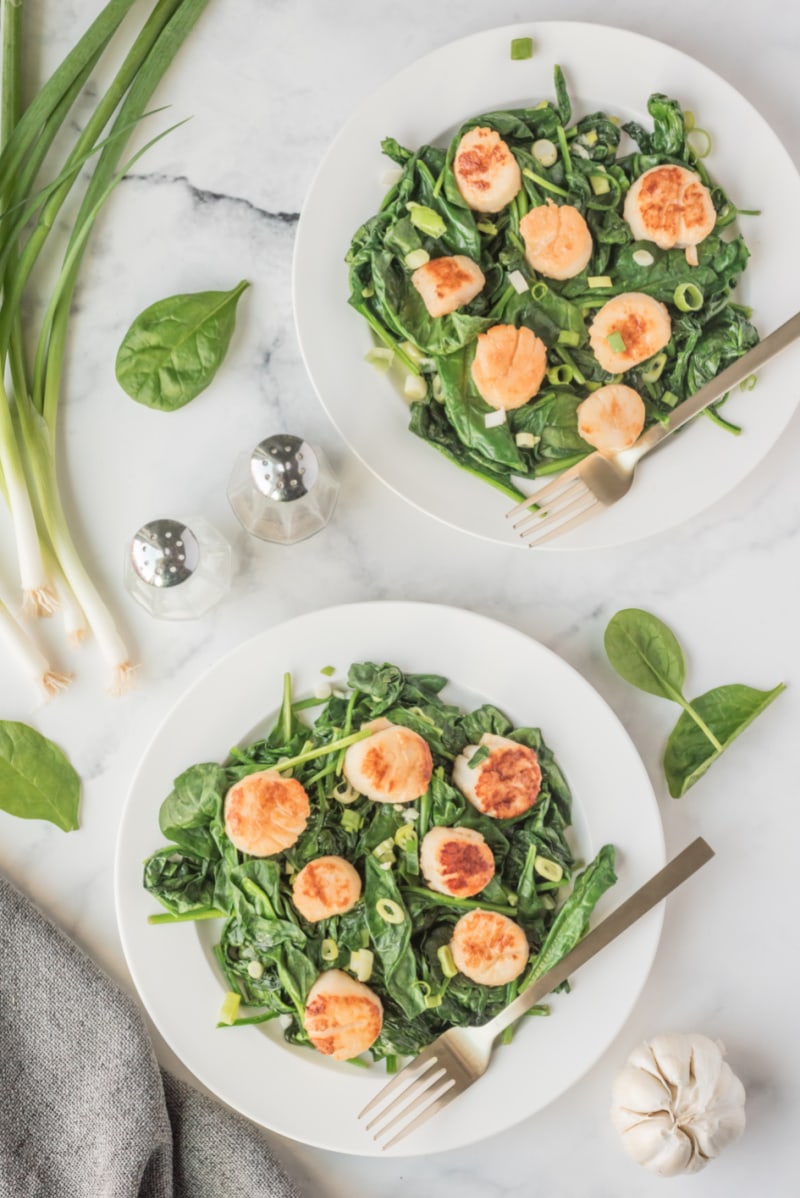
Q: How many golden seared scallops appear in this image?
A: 14